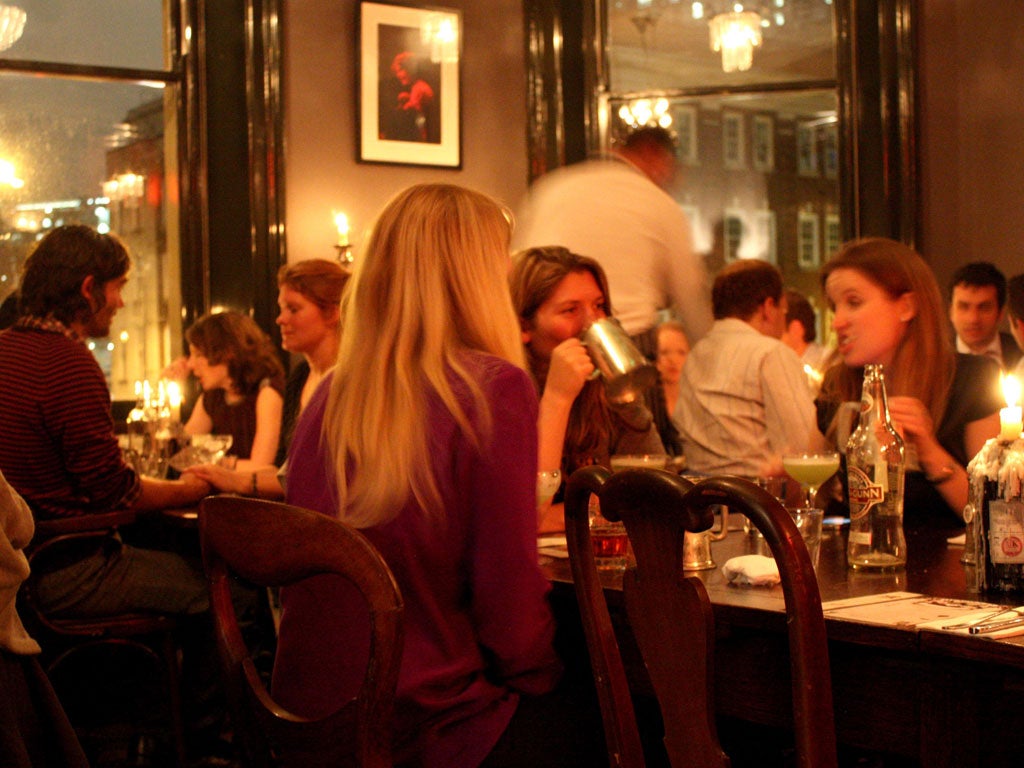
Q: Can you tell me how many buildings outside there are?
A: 2